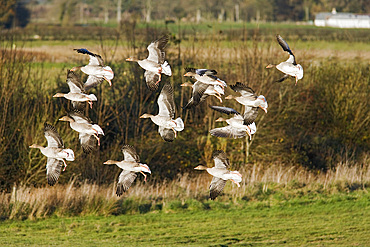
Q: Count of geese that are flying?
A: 13